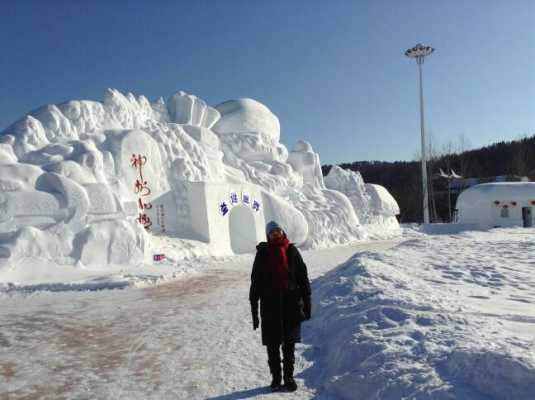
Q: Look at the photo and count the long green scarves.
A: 0